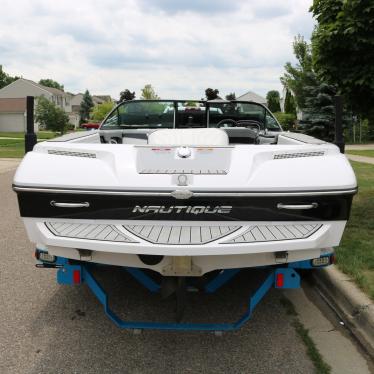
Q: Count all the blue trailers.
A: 1